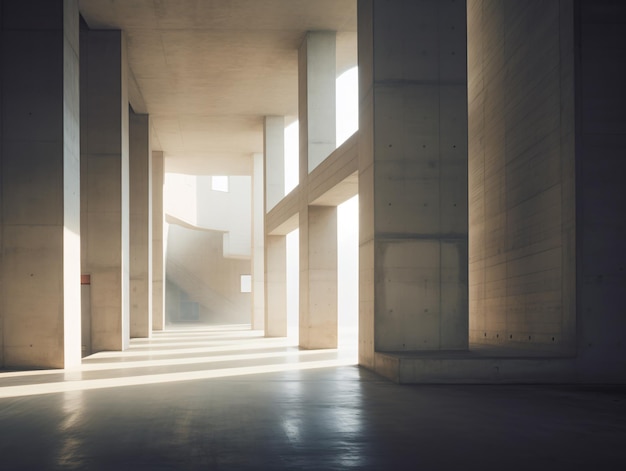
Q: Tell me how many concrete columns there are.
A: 8